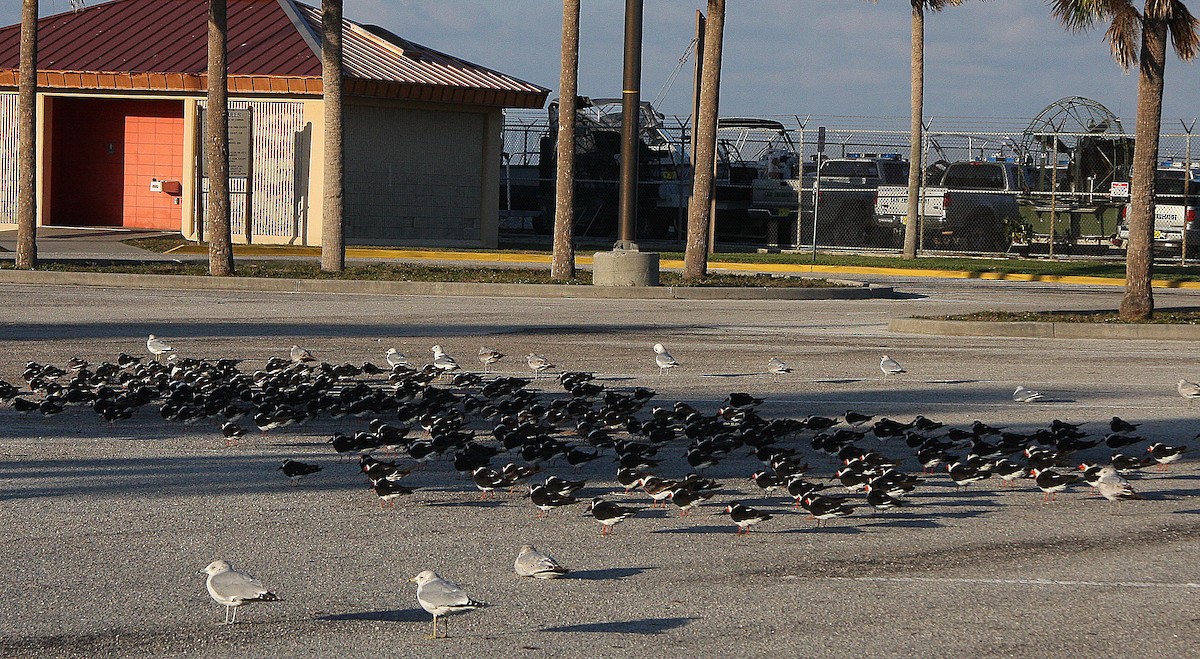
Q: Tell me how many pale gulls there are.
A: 15